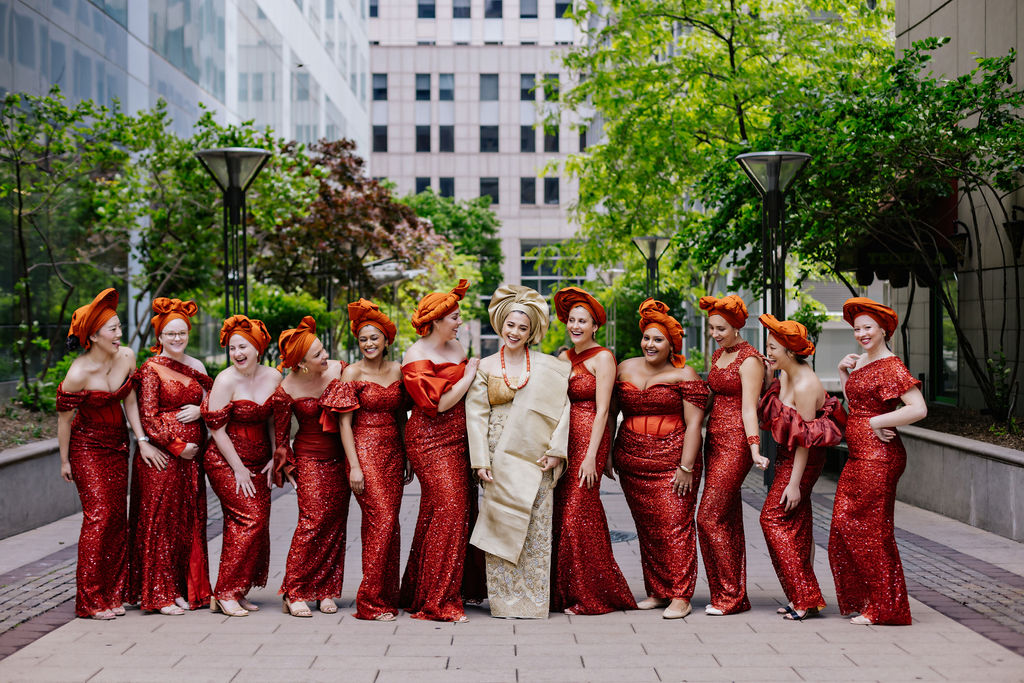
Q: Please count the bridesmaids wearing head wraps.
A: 11